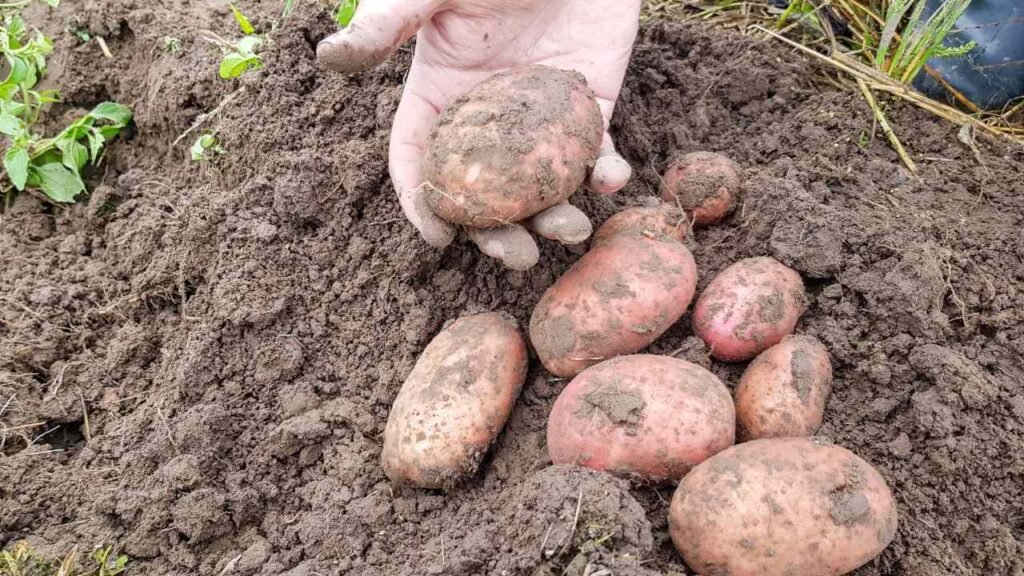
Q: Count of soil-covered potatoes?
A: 9